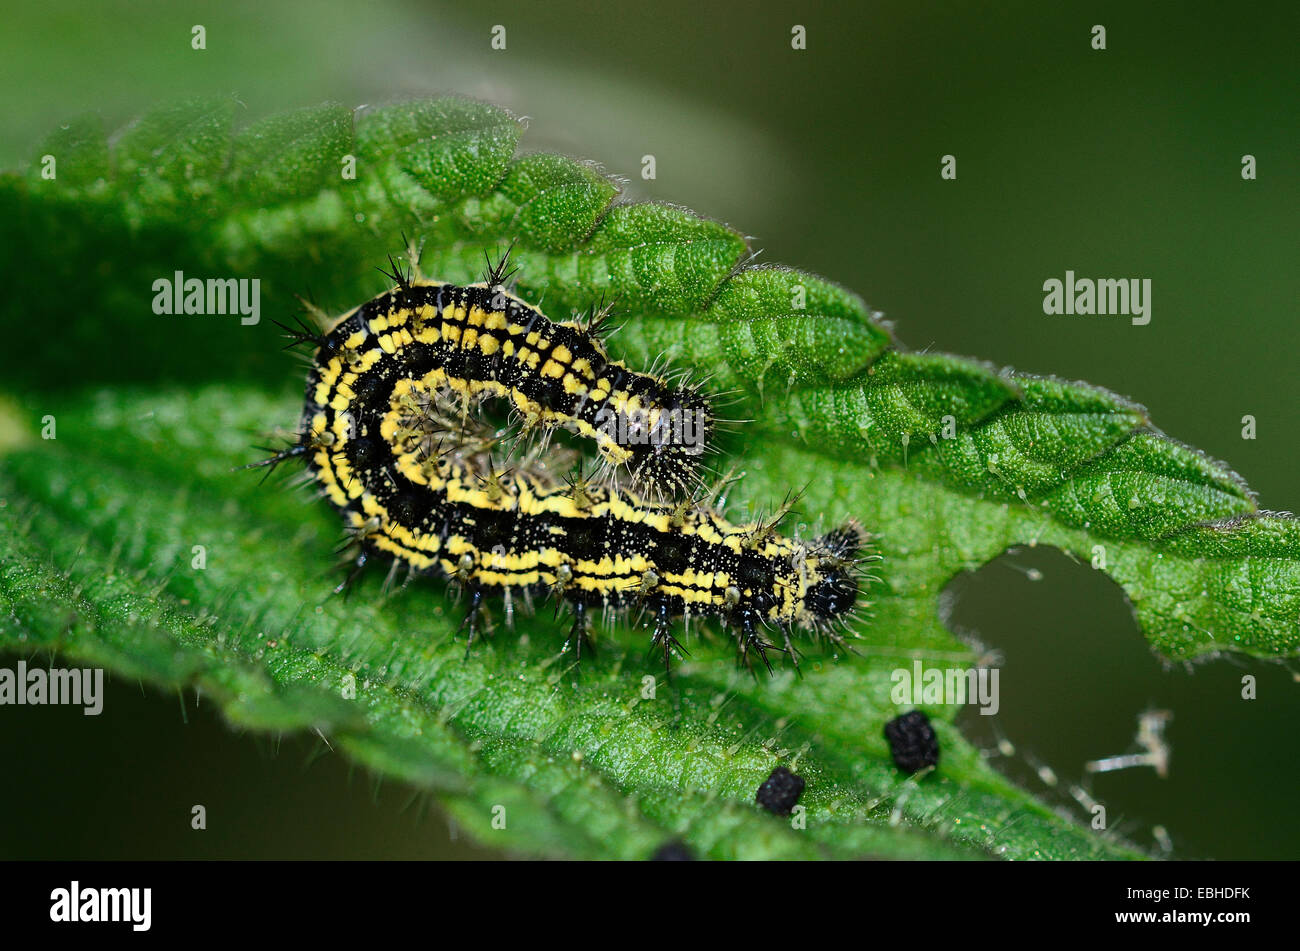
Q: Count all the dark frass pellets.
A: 3